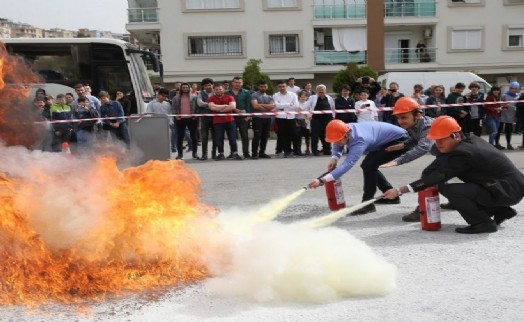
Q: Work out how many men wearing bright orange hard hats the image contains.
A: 3